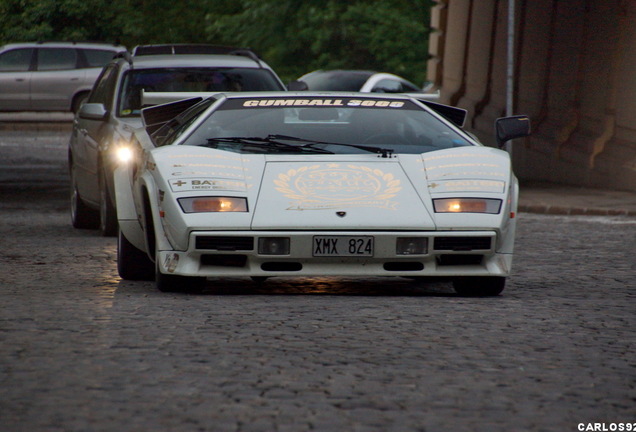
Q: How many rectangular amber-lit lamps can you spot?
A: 2